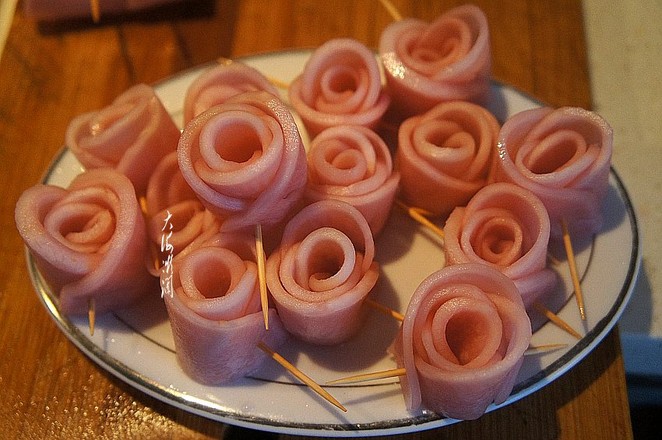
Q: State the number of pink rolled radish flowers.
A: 14